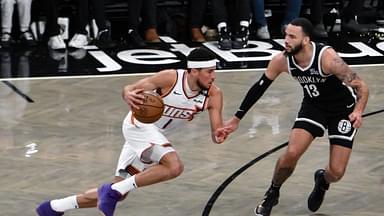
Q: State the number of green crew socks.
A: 0